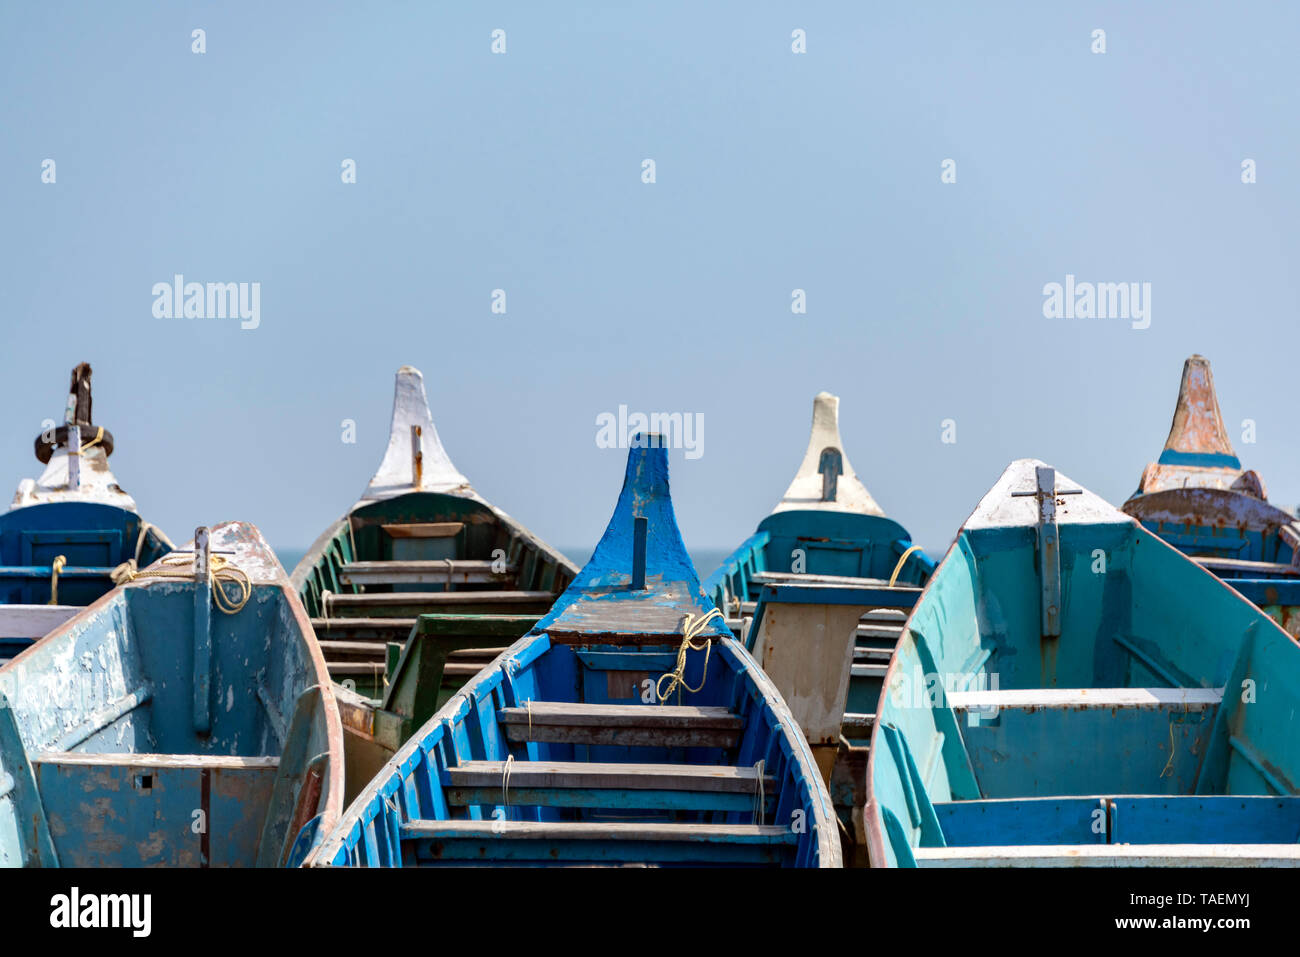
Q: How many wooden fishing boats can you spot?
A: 7